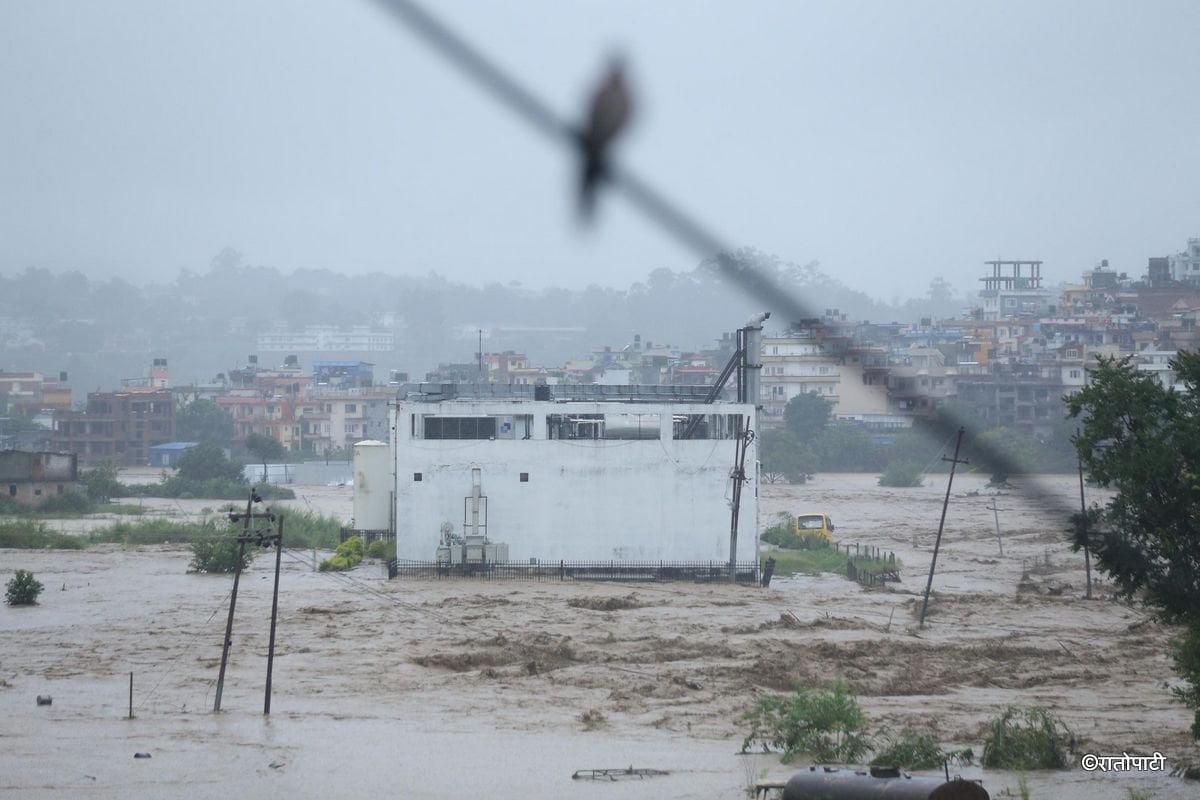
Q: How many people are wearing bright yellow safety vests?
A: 0